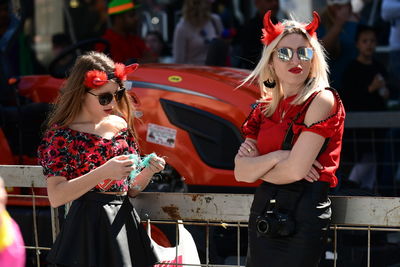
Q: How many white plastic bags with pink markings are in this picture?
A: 1